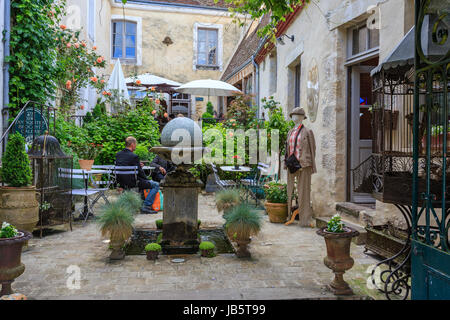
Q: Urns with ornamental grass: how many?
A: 4